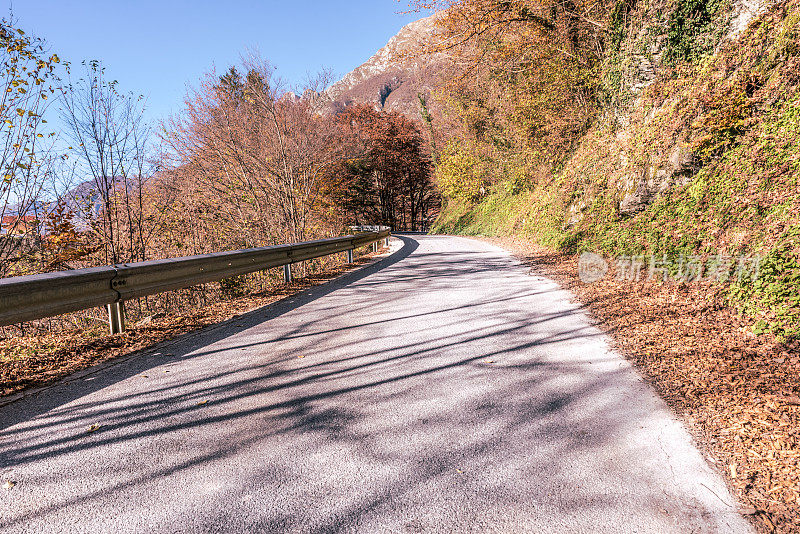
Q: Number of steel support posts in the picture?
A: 5